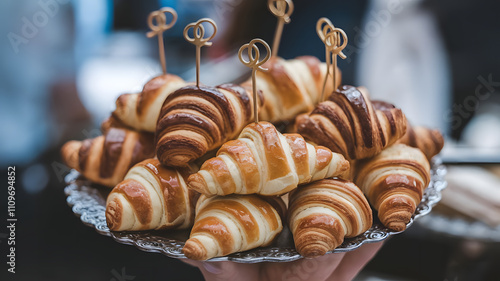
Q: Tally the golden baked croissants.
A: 11